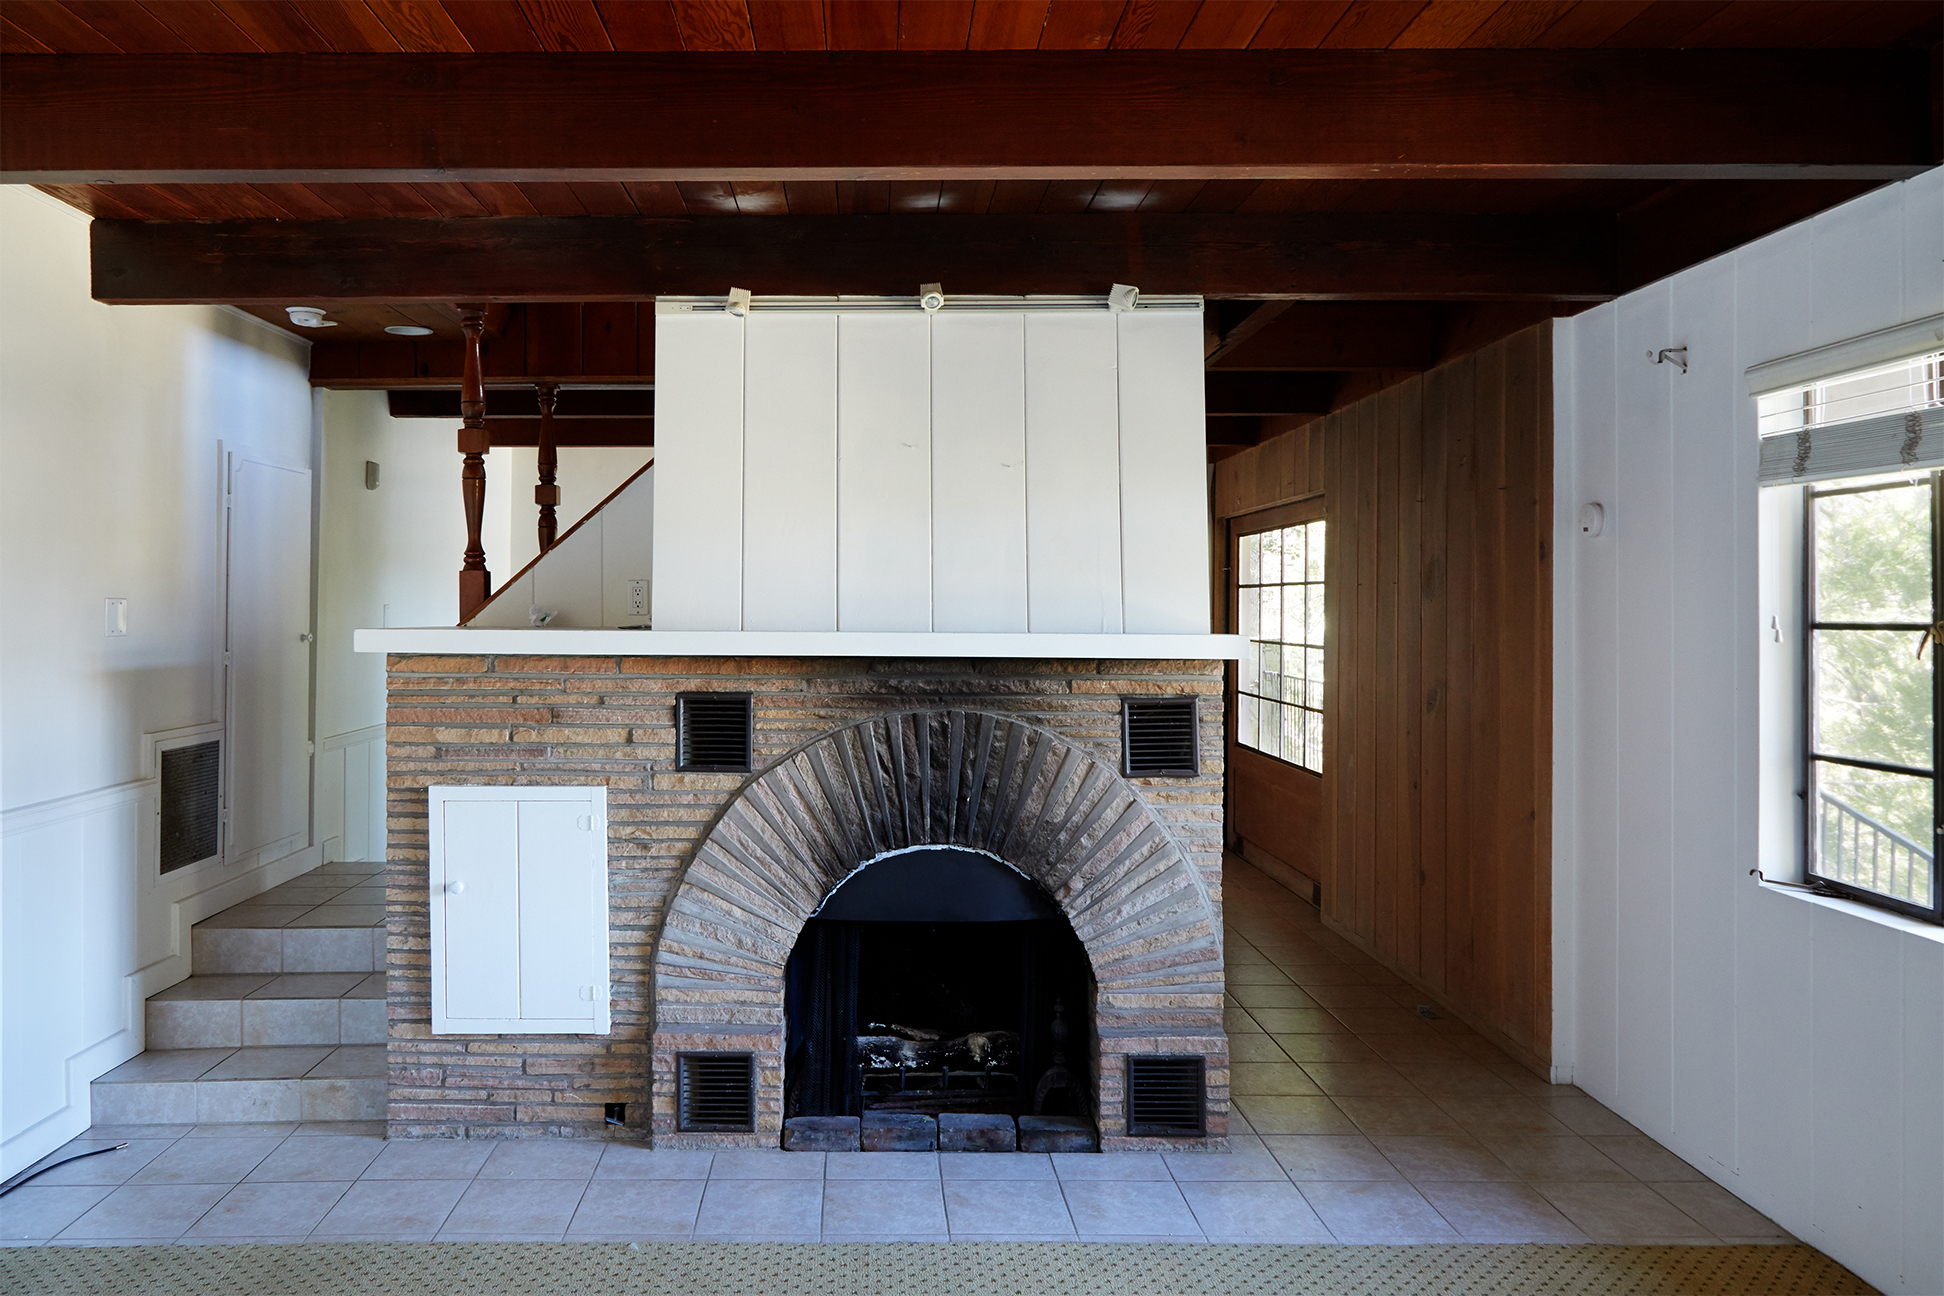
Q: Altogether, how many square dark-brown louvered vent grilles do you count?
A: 4